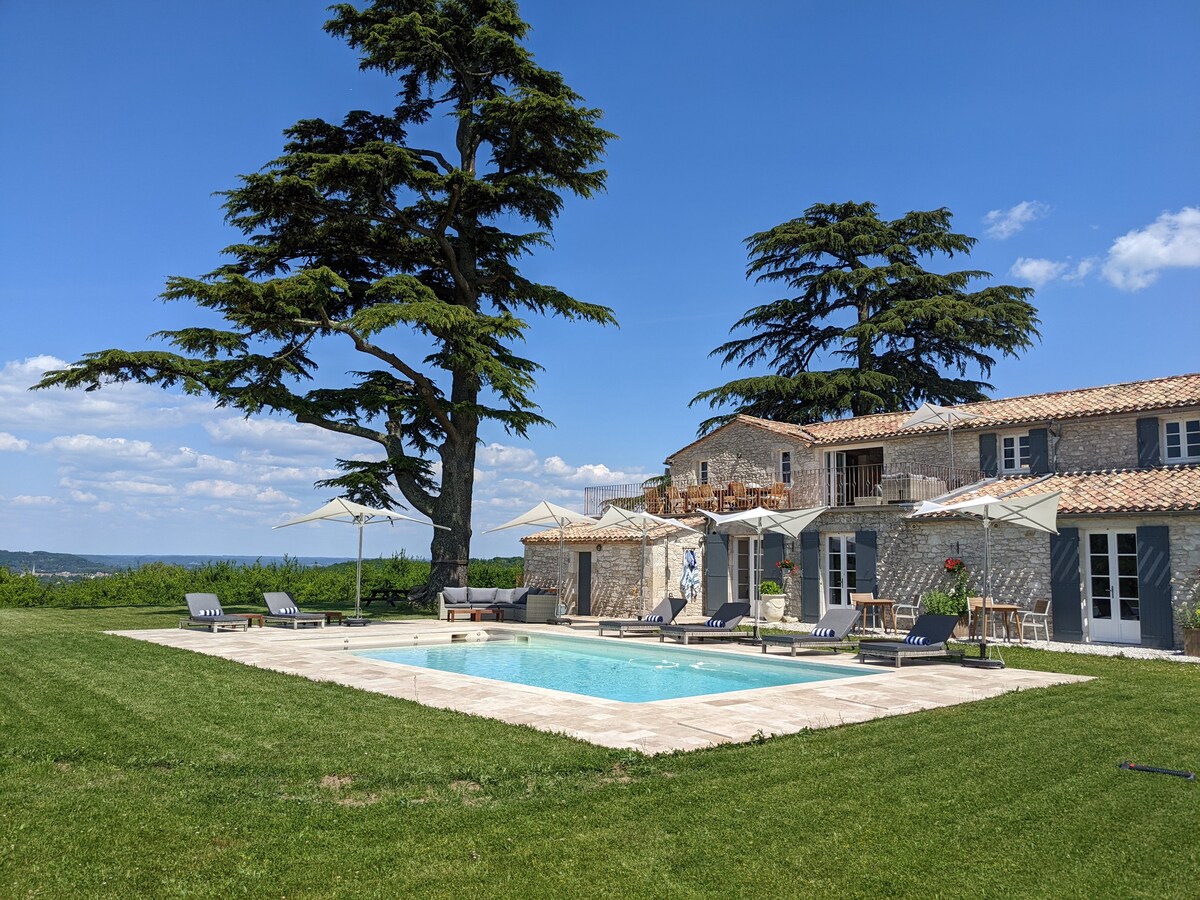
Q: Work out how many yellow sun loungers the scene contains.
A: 0